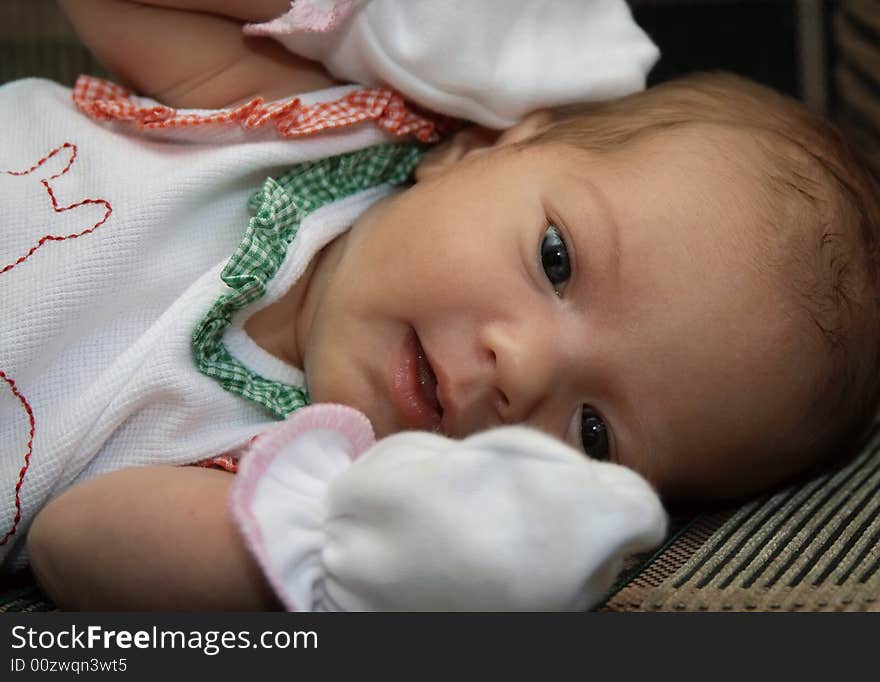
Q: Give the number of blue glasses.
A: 0